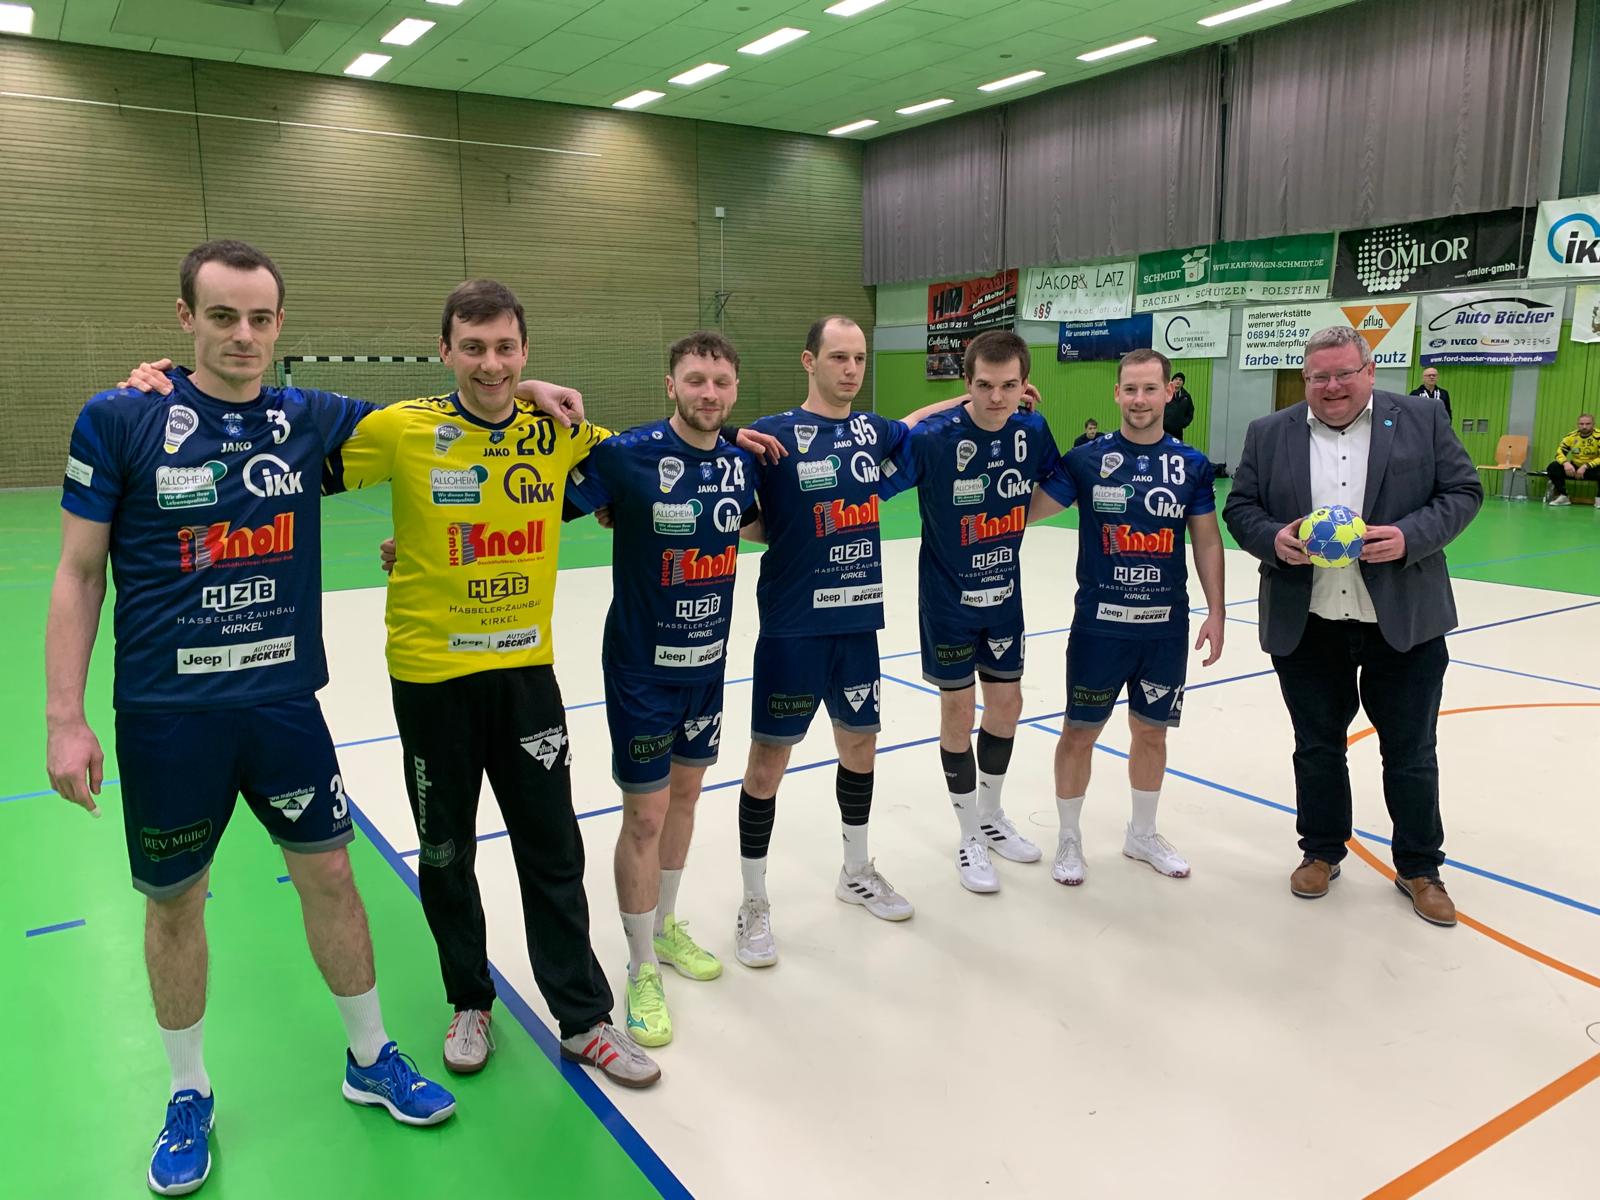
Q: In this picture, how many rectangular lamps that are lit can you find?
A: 13